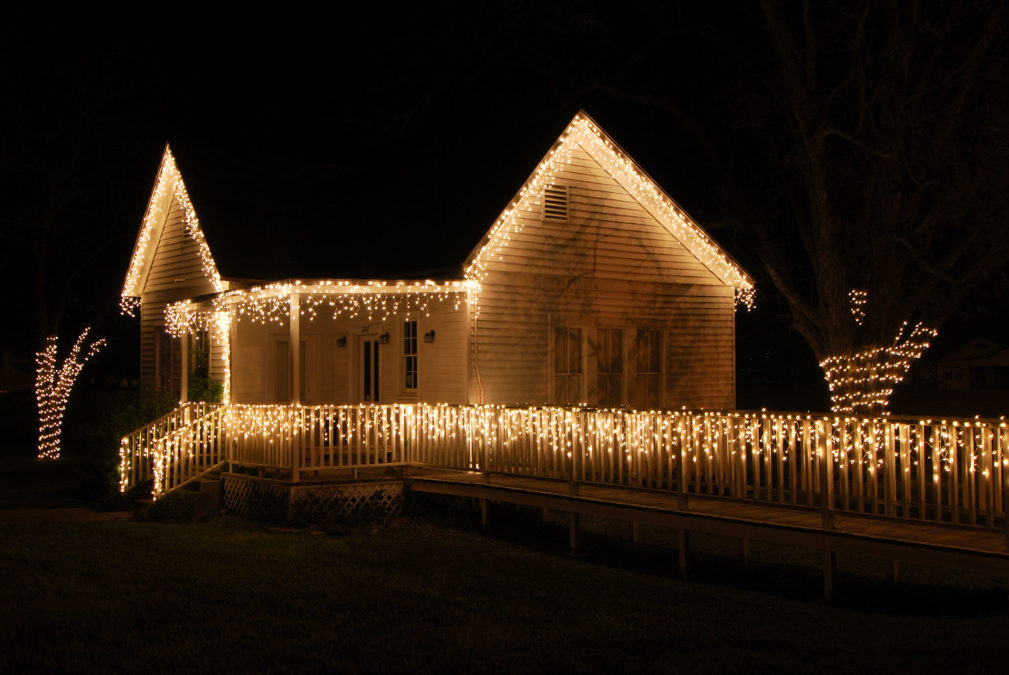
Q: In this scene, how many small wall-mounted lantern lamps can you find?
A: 3